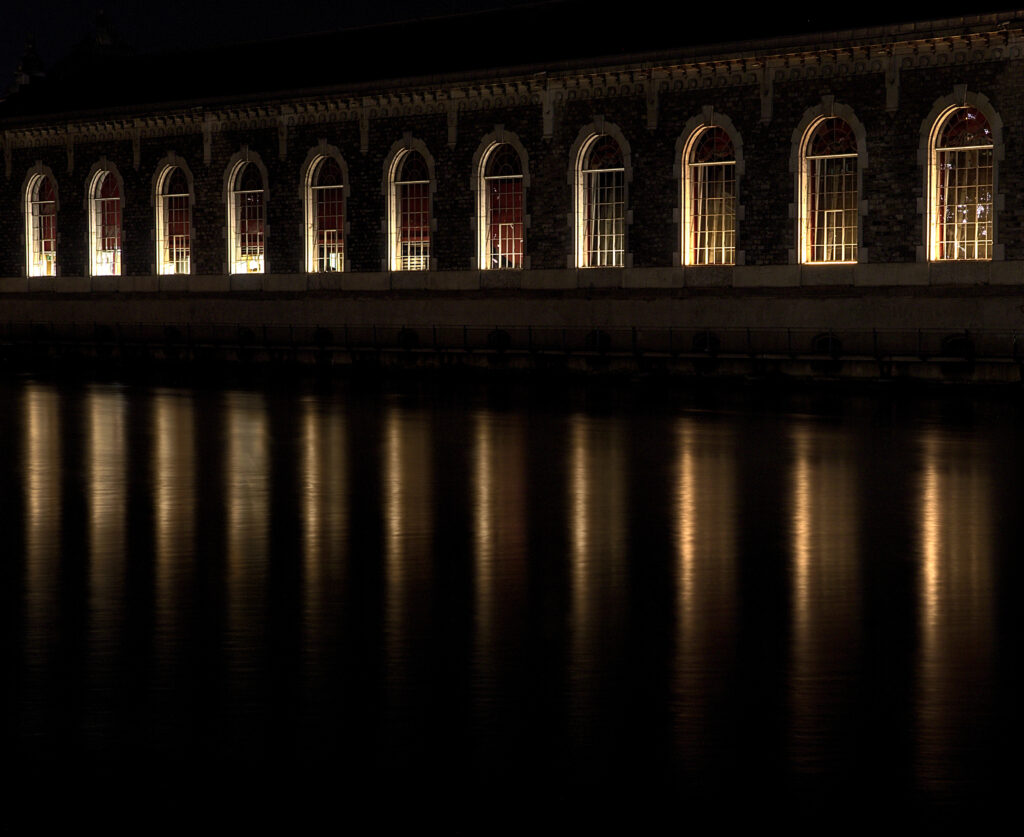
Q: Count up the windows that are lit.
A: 11